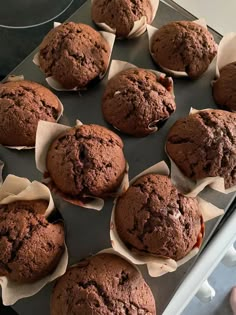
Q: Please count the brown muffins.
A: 11